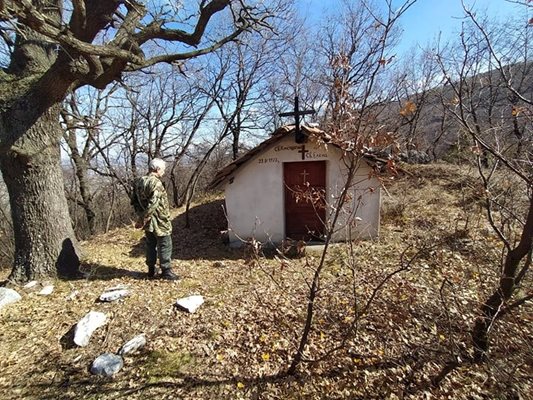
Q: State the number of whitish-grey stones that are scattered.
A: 8